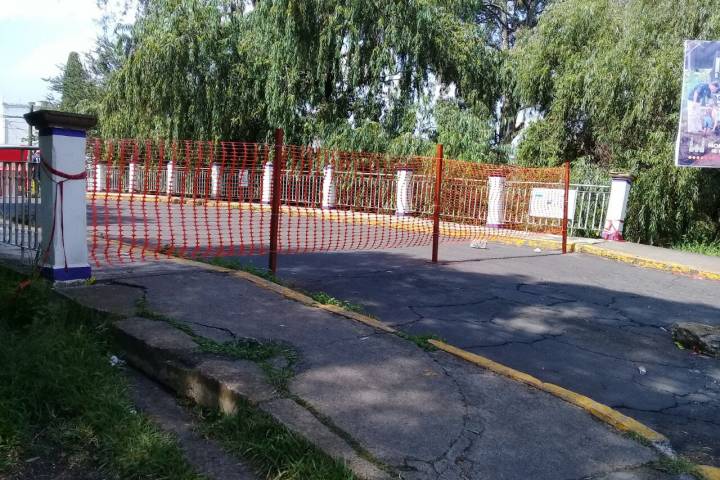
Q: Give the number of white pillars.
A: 10